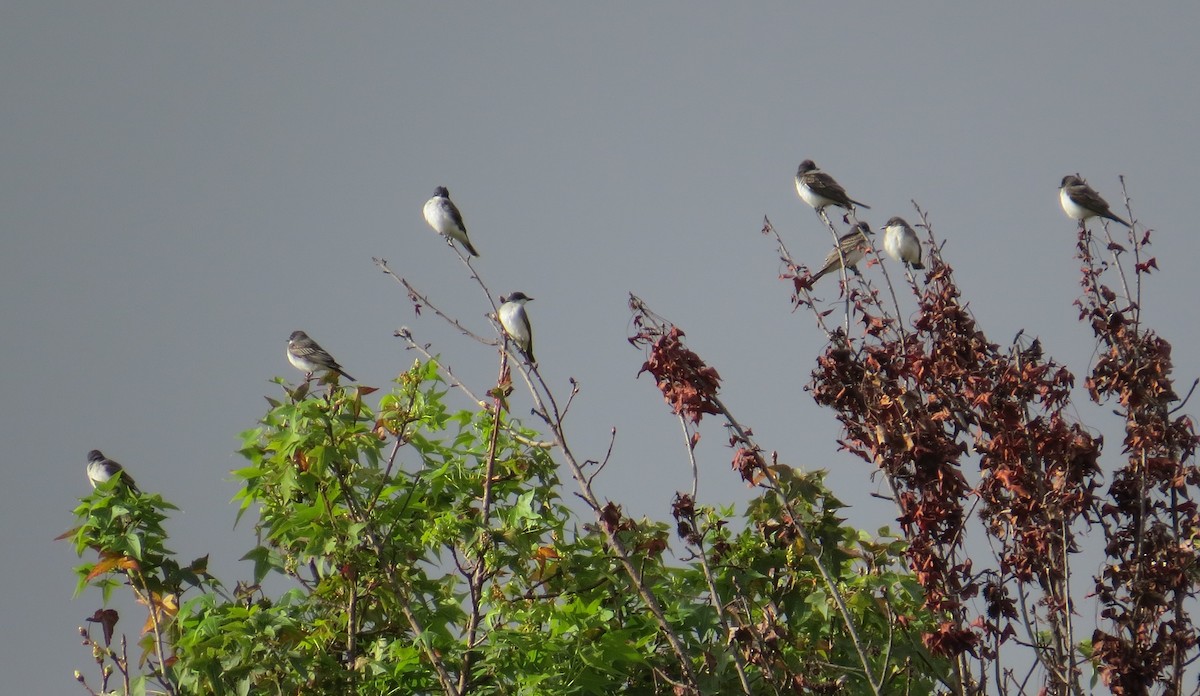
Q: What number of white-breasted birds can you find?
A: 8